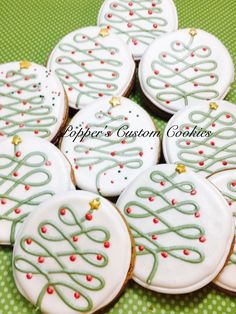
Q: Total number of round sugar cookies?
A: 10